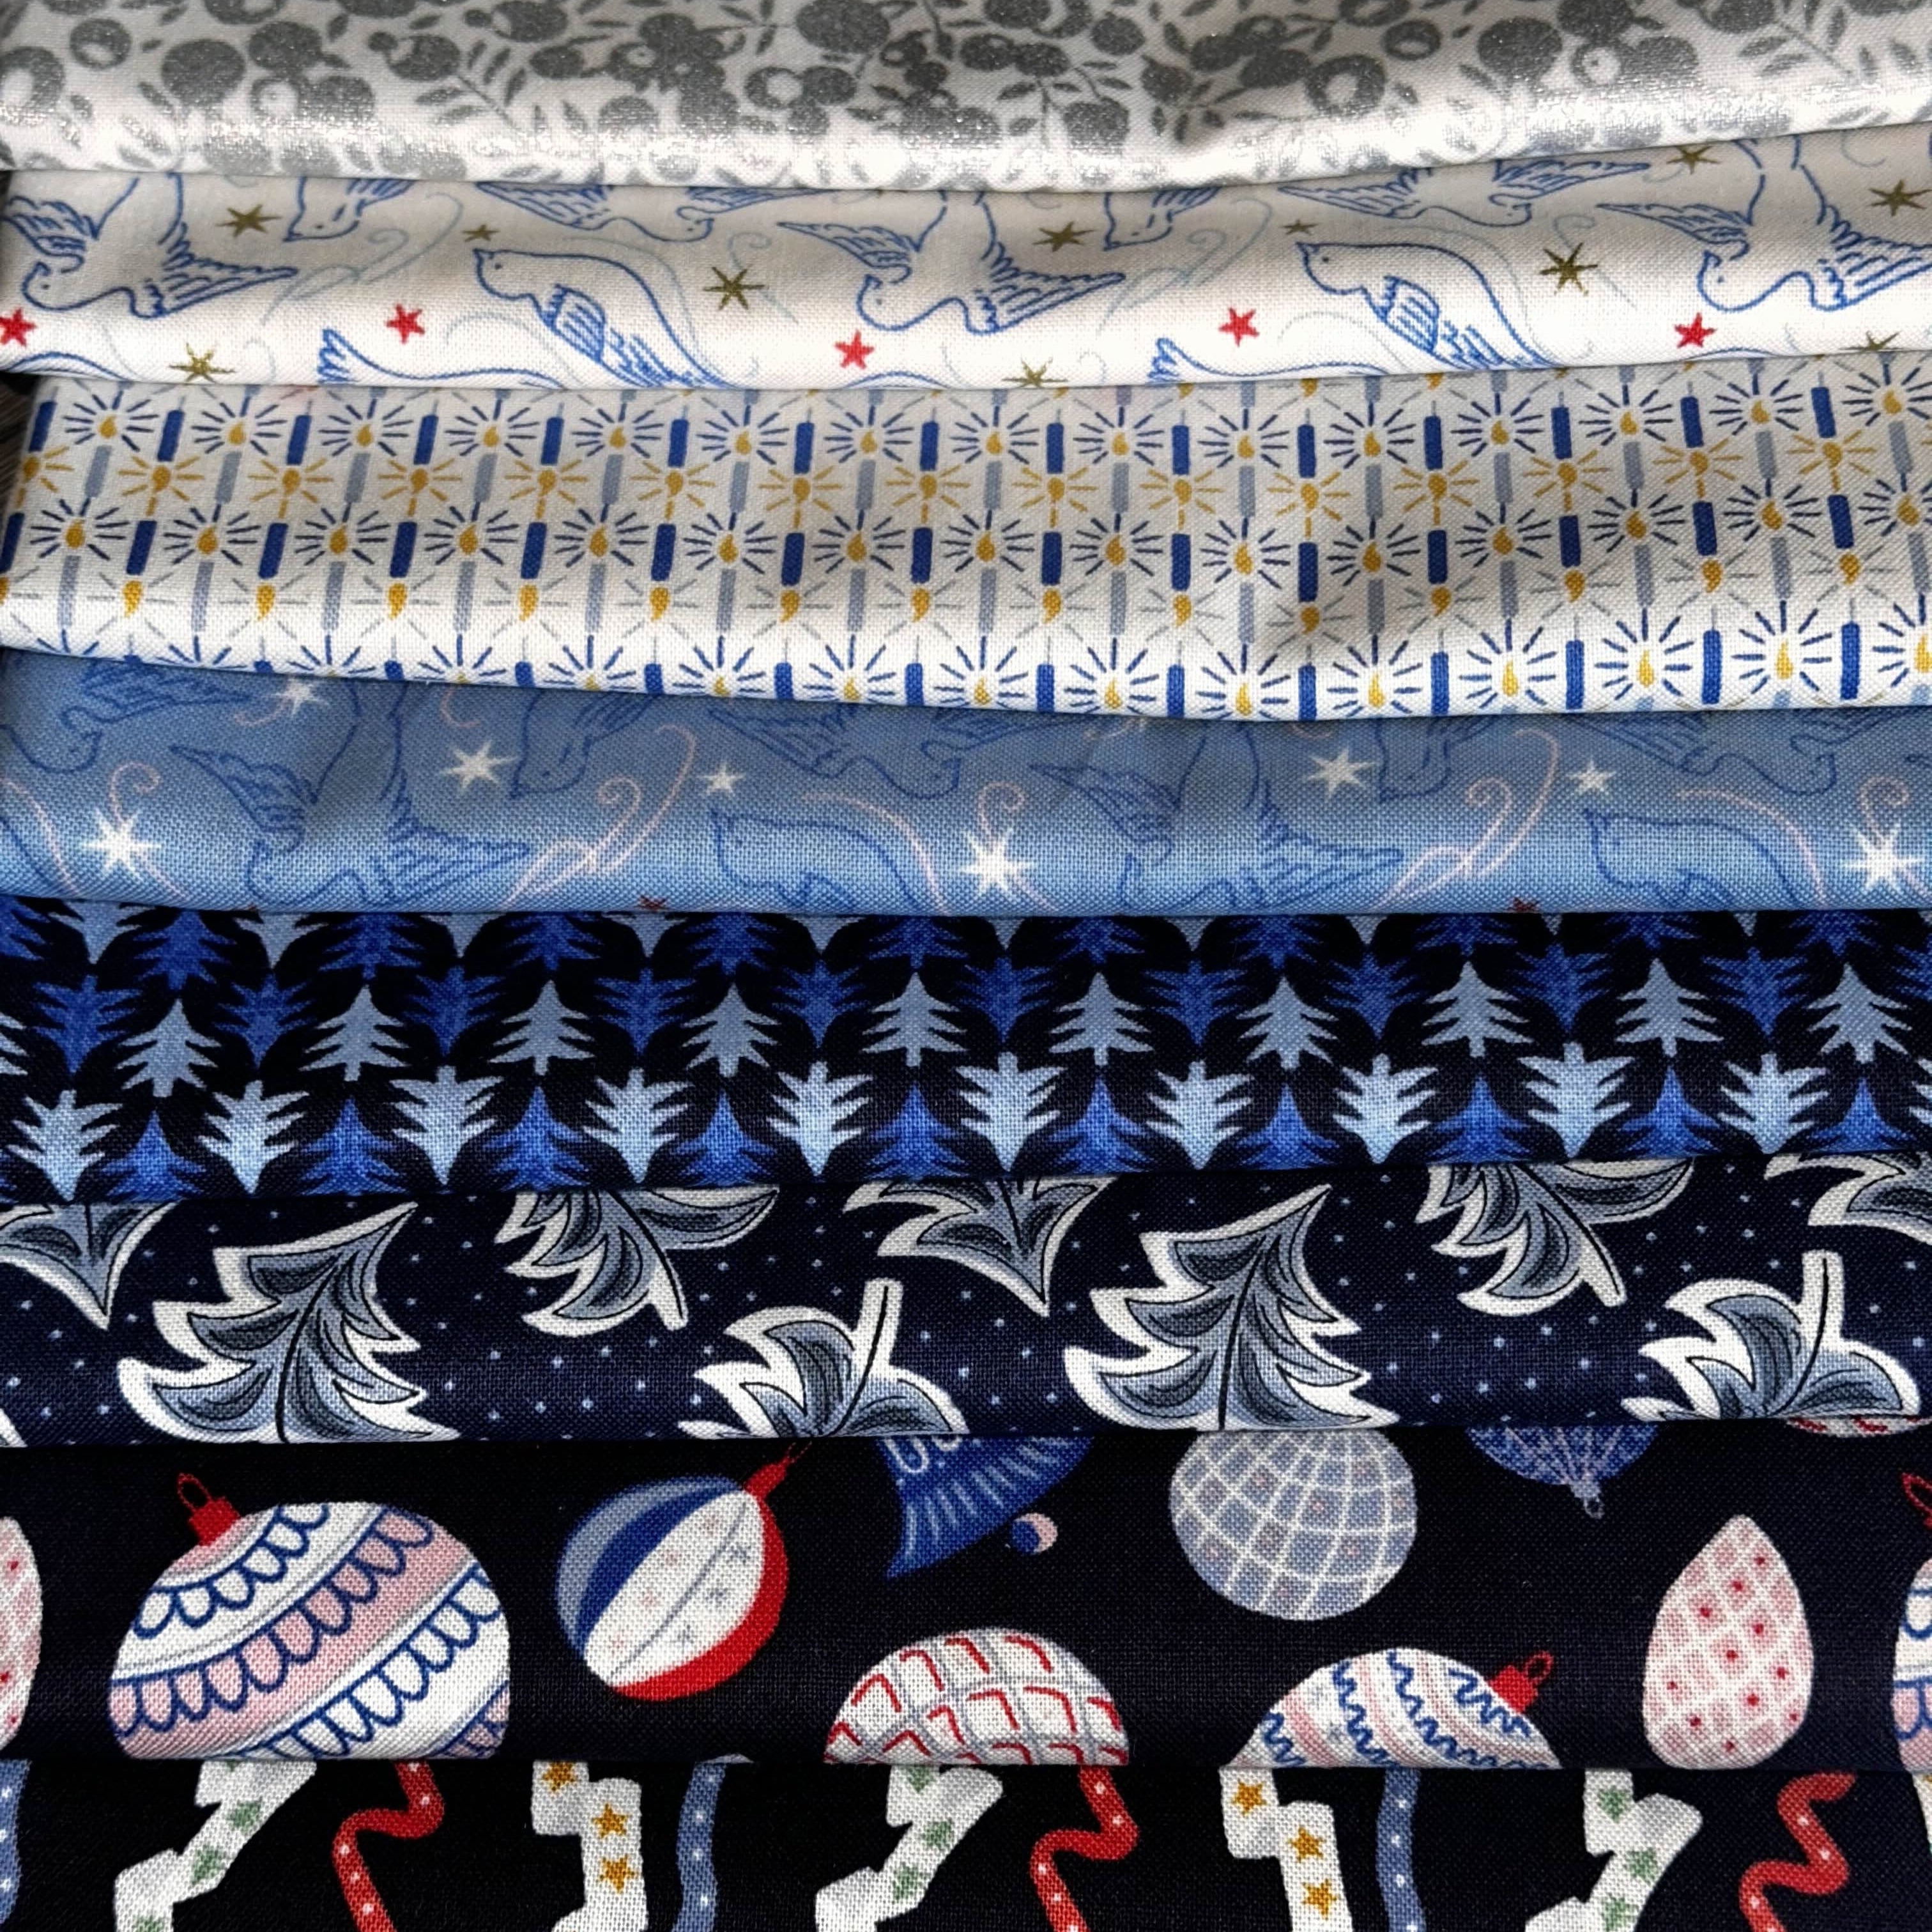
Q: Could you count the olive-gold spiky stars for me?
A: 11